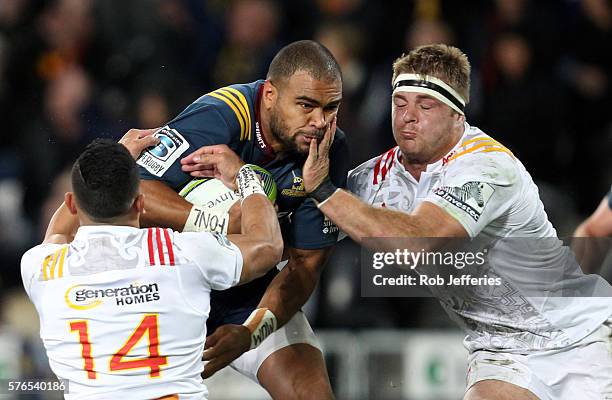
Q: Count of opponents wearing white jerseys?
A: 2